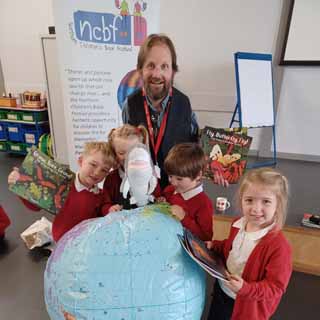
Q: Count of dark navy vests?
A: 1